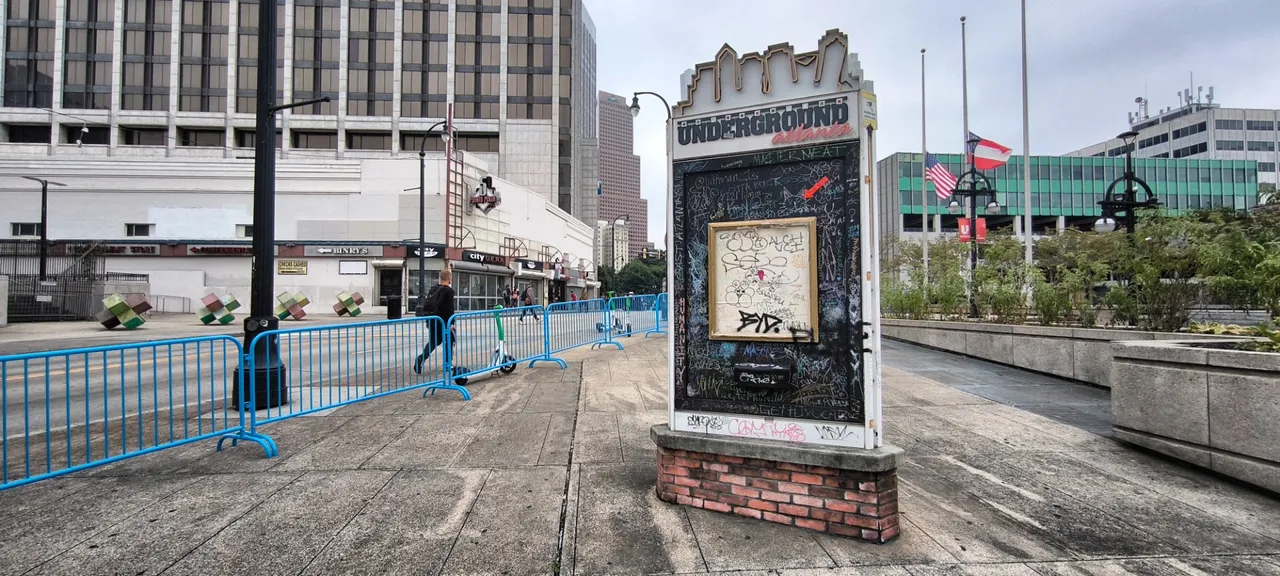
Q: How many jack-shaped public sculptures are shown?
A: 4